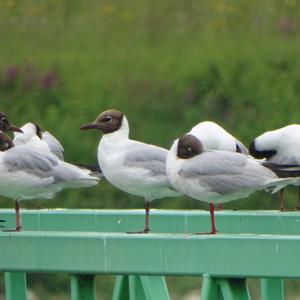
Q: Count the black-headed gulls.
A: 7